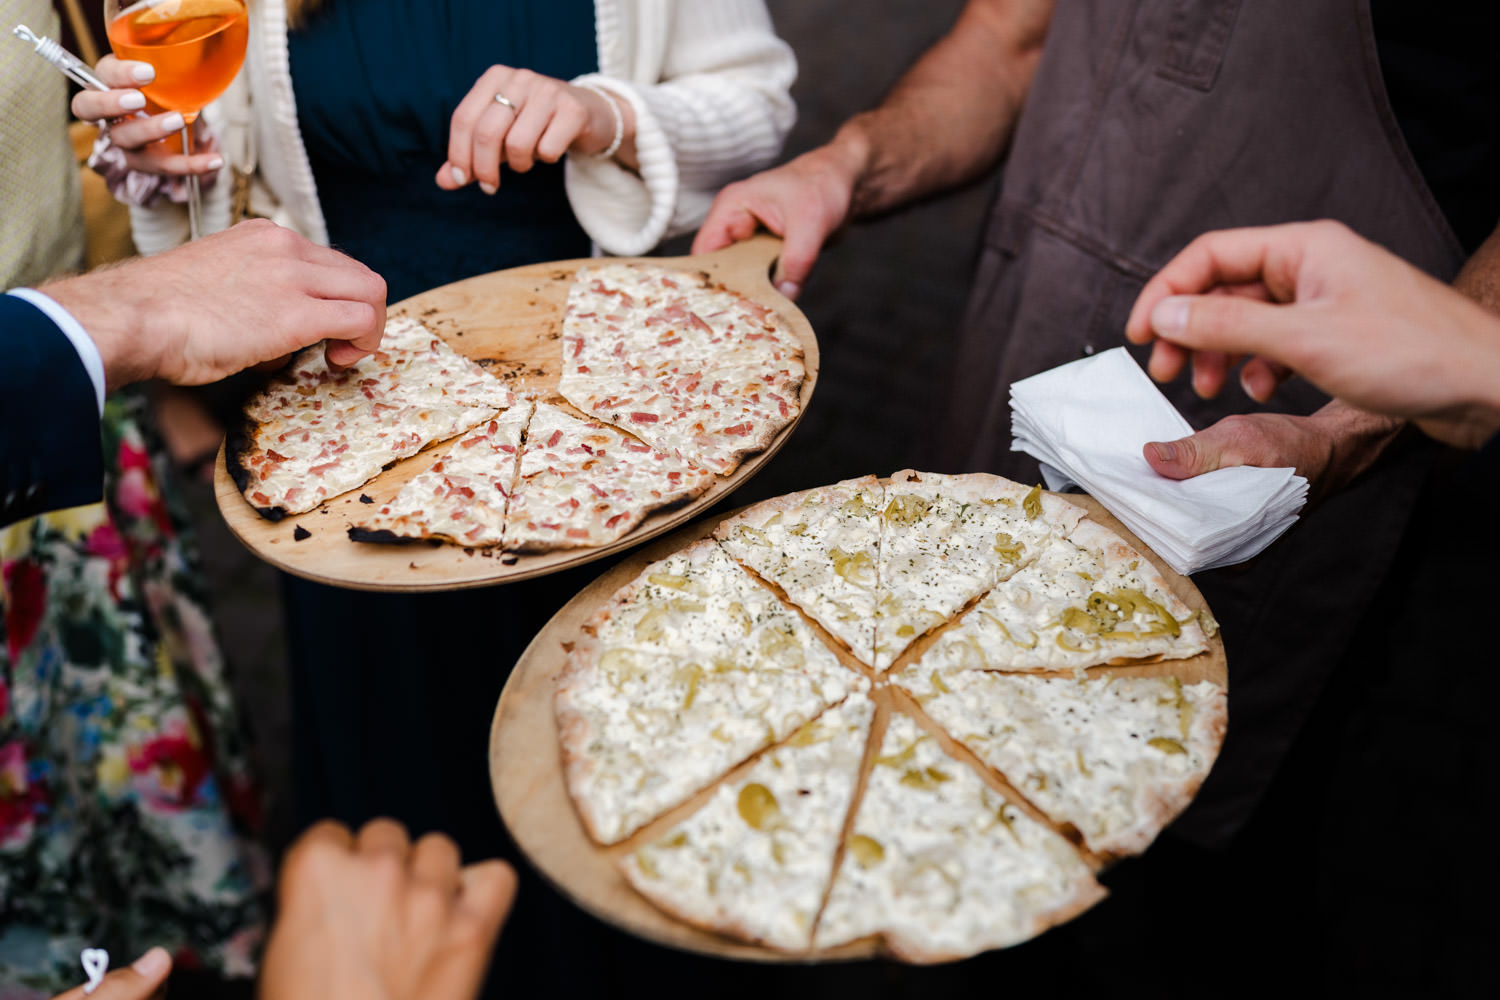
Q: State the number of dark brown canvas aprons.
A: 1